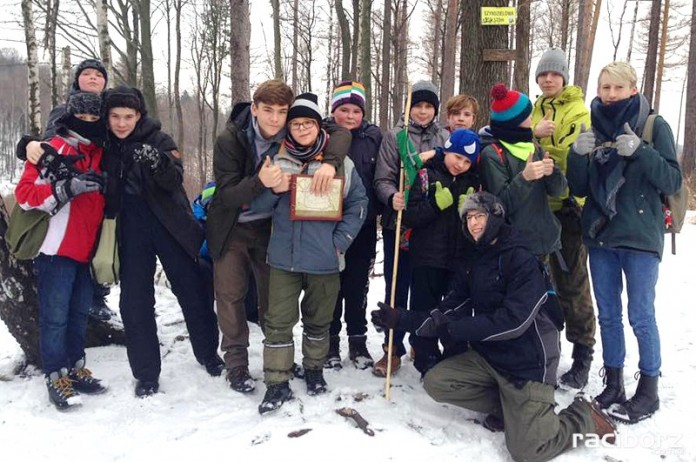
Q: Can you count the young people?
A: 13